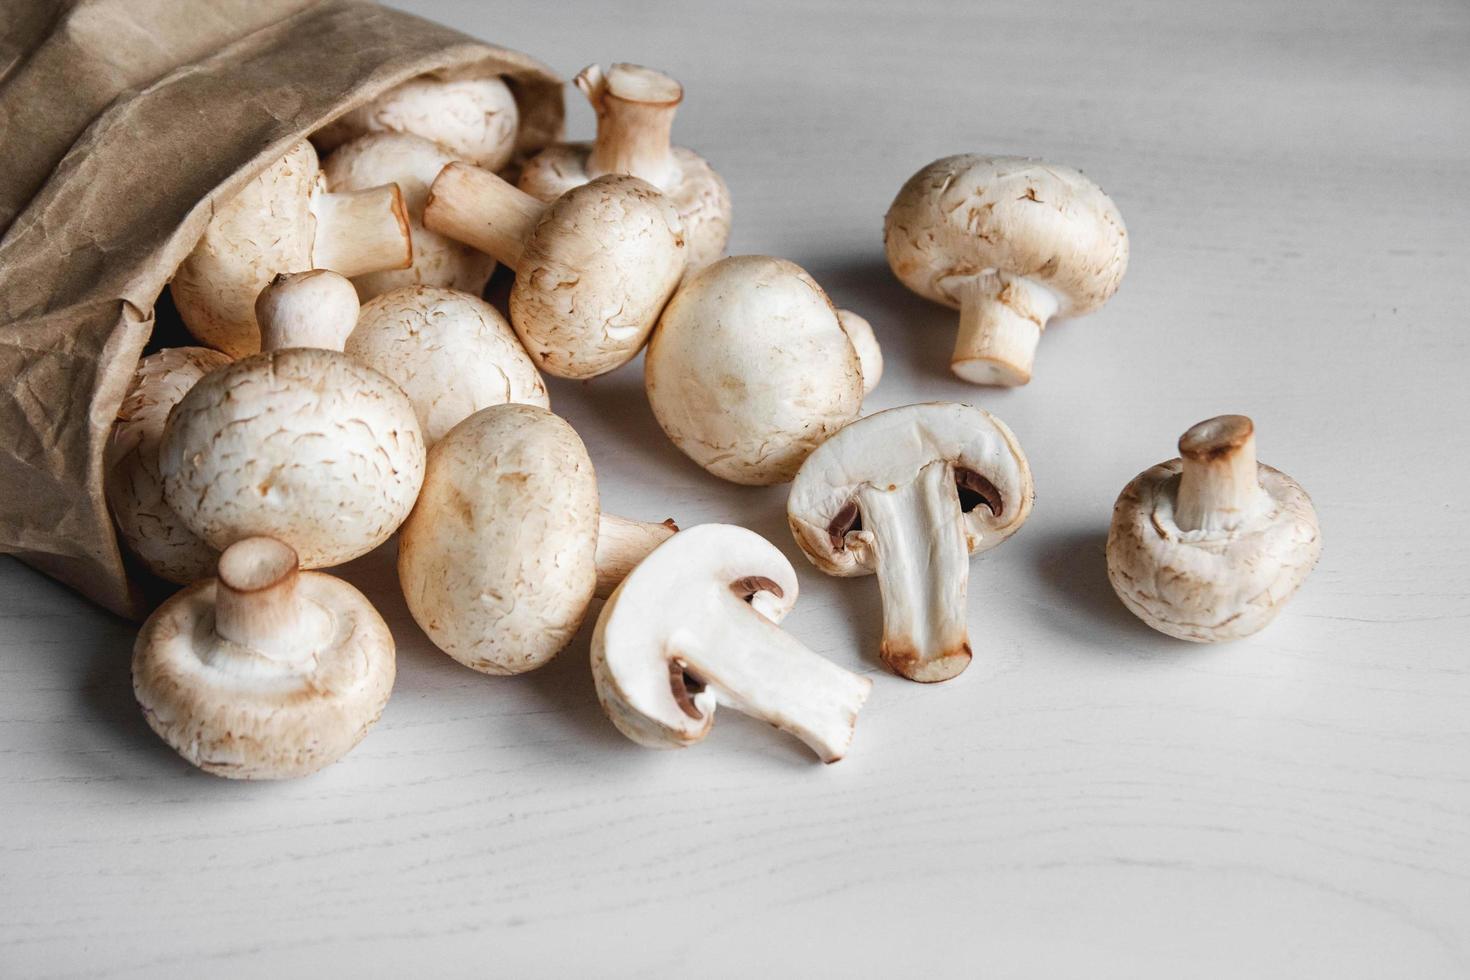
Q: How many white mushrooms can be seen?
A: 15